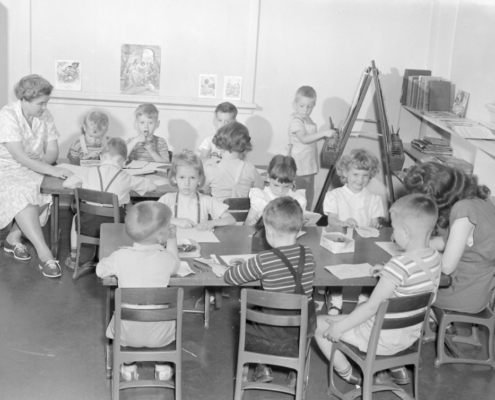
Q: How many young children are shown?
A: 12